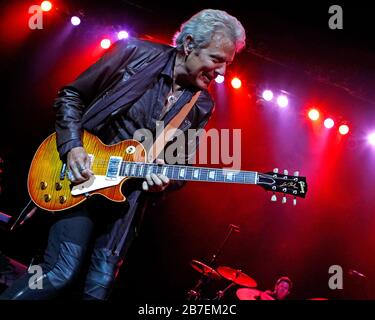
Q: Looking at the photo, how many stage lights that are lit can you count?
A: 12